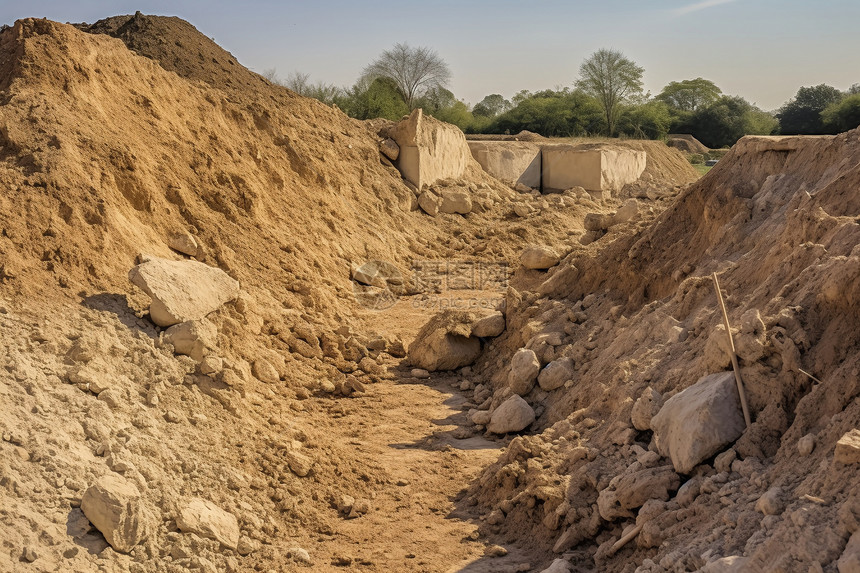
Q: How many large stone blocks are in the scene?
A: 3